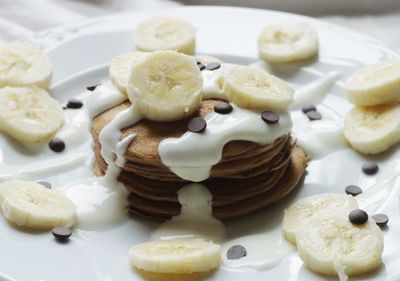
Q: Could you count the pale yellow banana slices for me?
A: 13